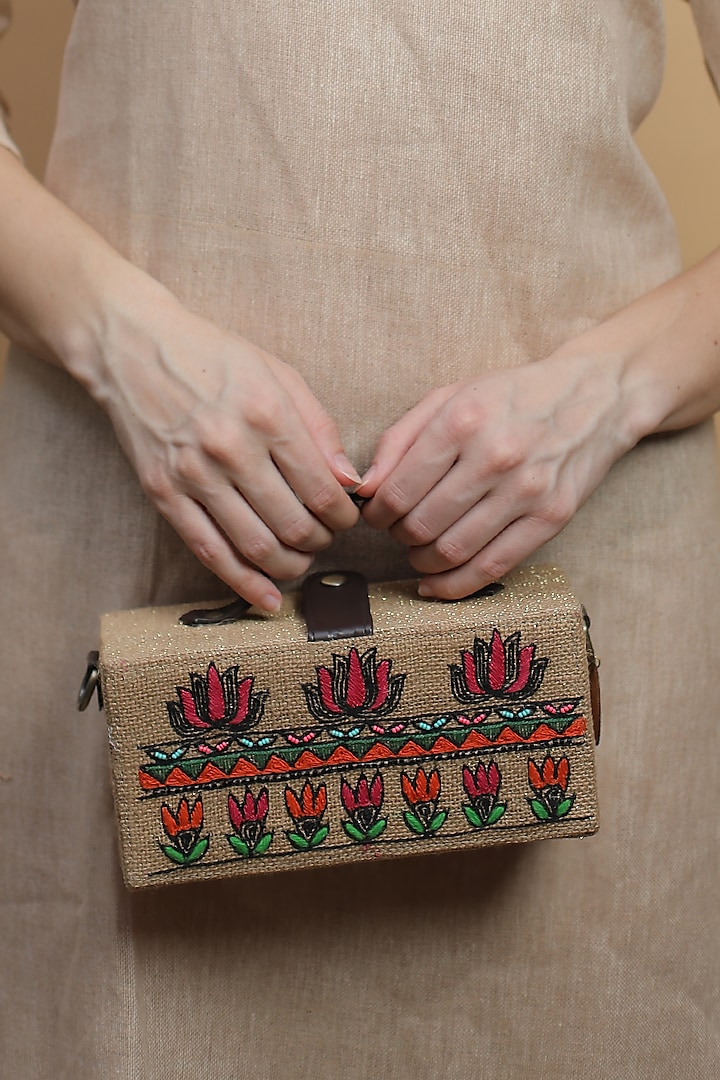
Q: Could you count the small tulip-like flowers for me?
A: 7